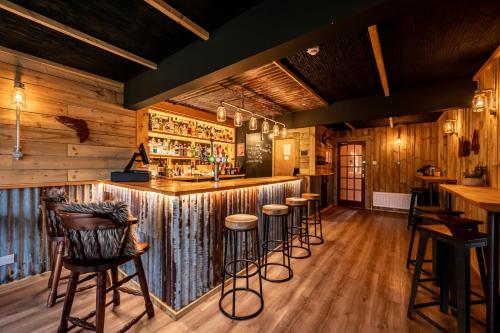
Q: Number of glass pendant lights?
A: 6